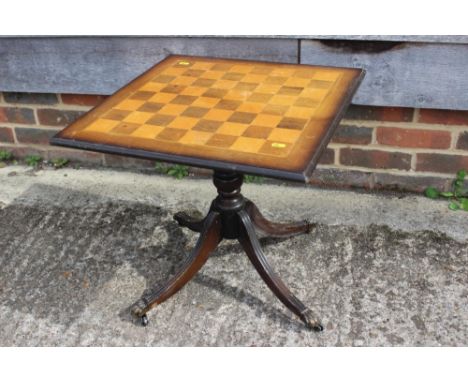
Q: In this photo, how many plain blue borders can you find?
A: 0